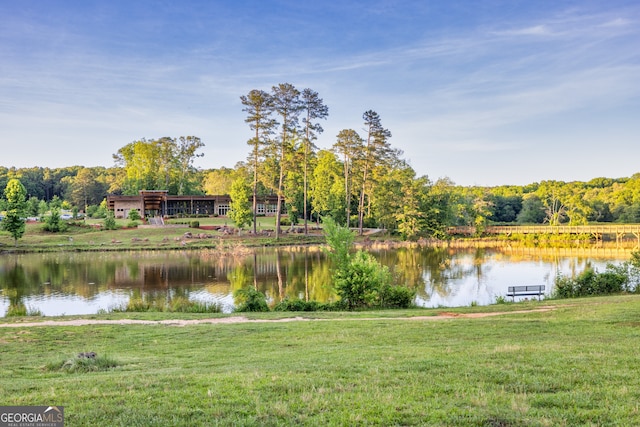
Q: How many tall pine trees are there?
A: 5